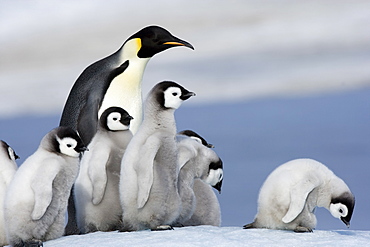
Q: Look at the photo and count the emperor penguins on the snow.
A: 8